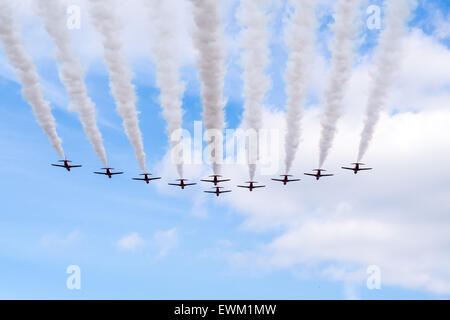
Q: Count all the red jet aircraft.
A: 10